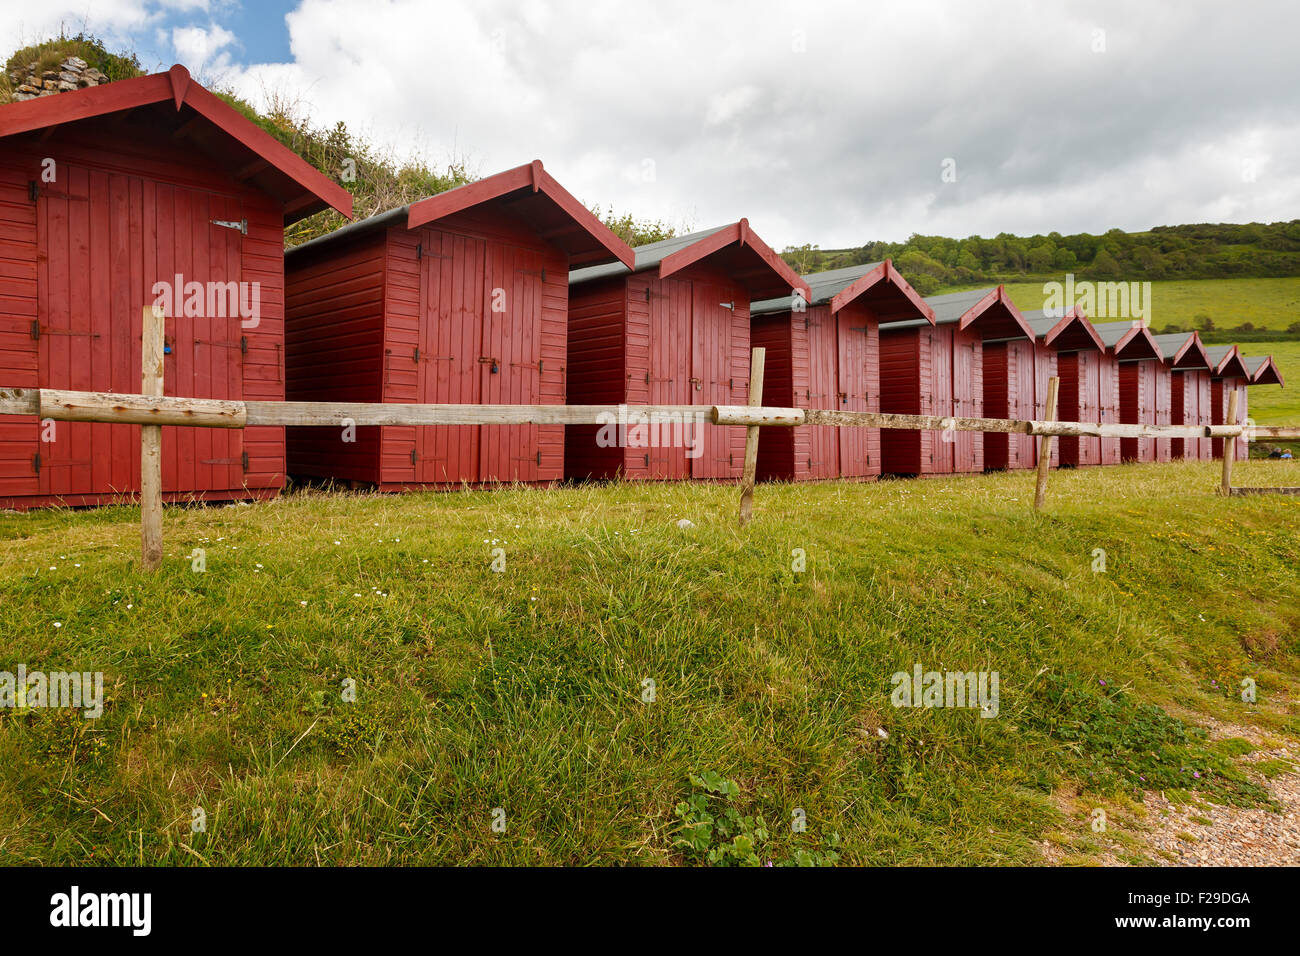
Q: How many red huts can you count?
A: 10